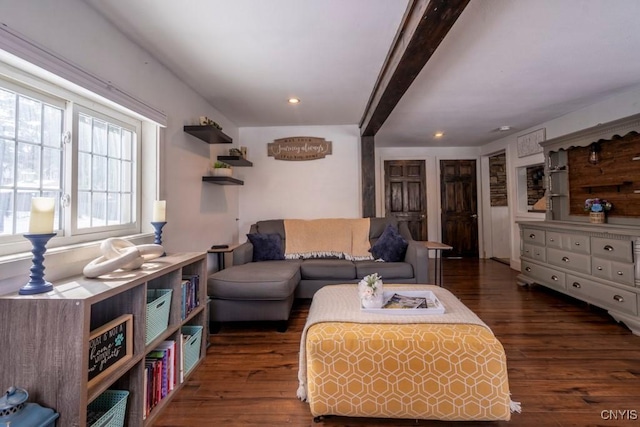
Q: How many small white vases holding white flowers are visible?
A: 1